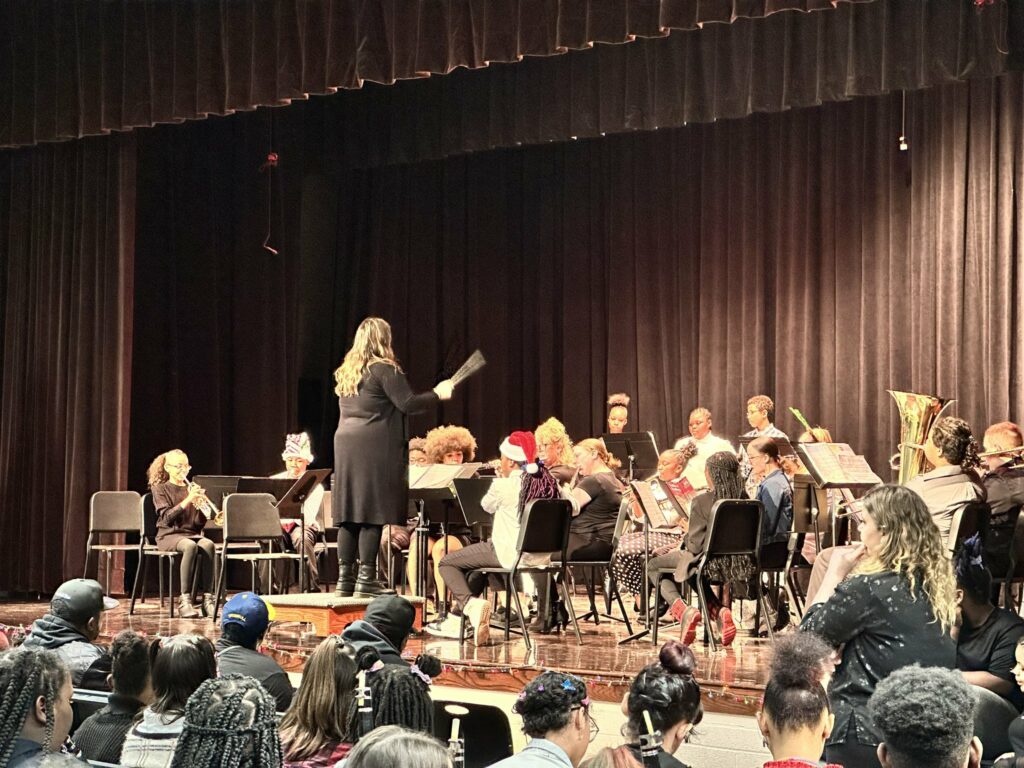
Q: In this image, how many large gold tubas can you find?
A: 1